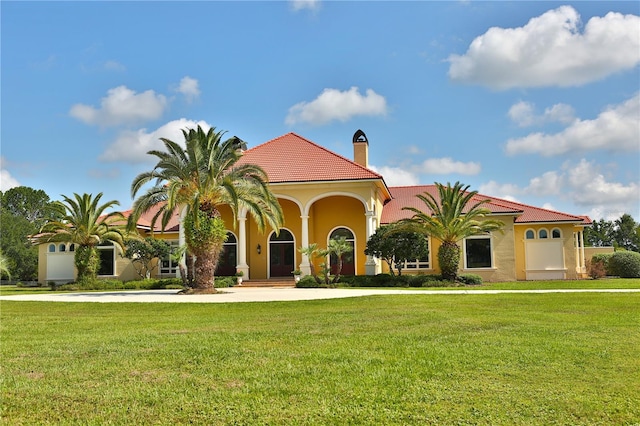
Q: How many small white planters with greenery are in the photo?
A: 2